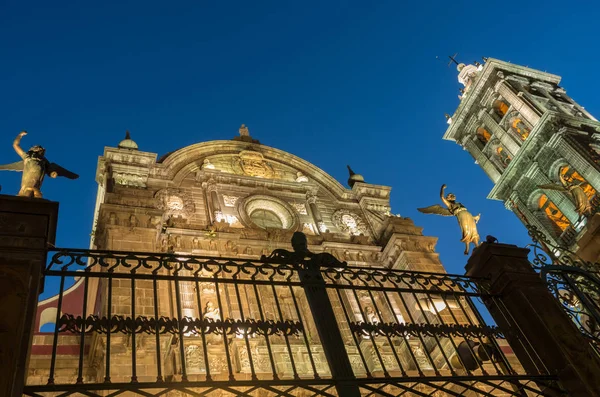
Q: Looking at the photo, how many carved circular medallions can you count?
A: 2